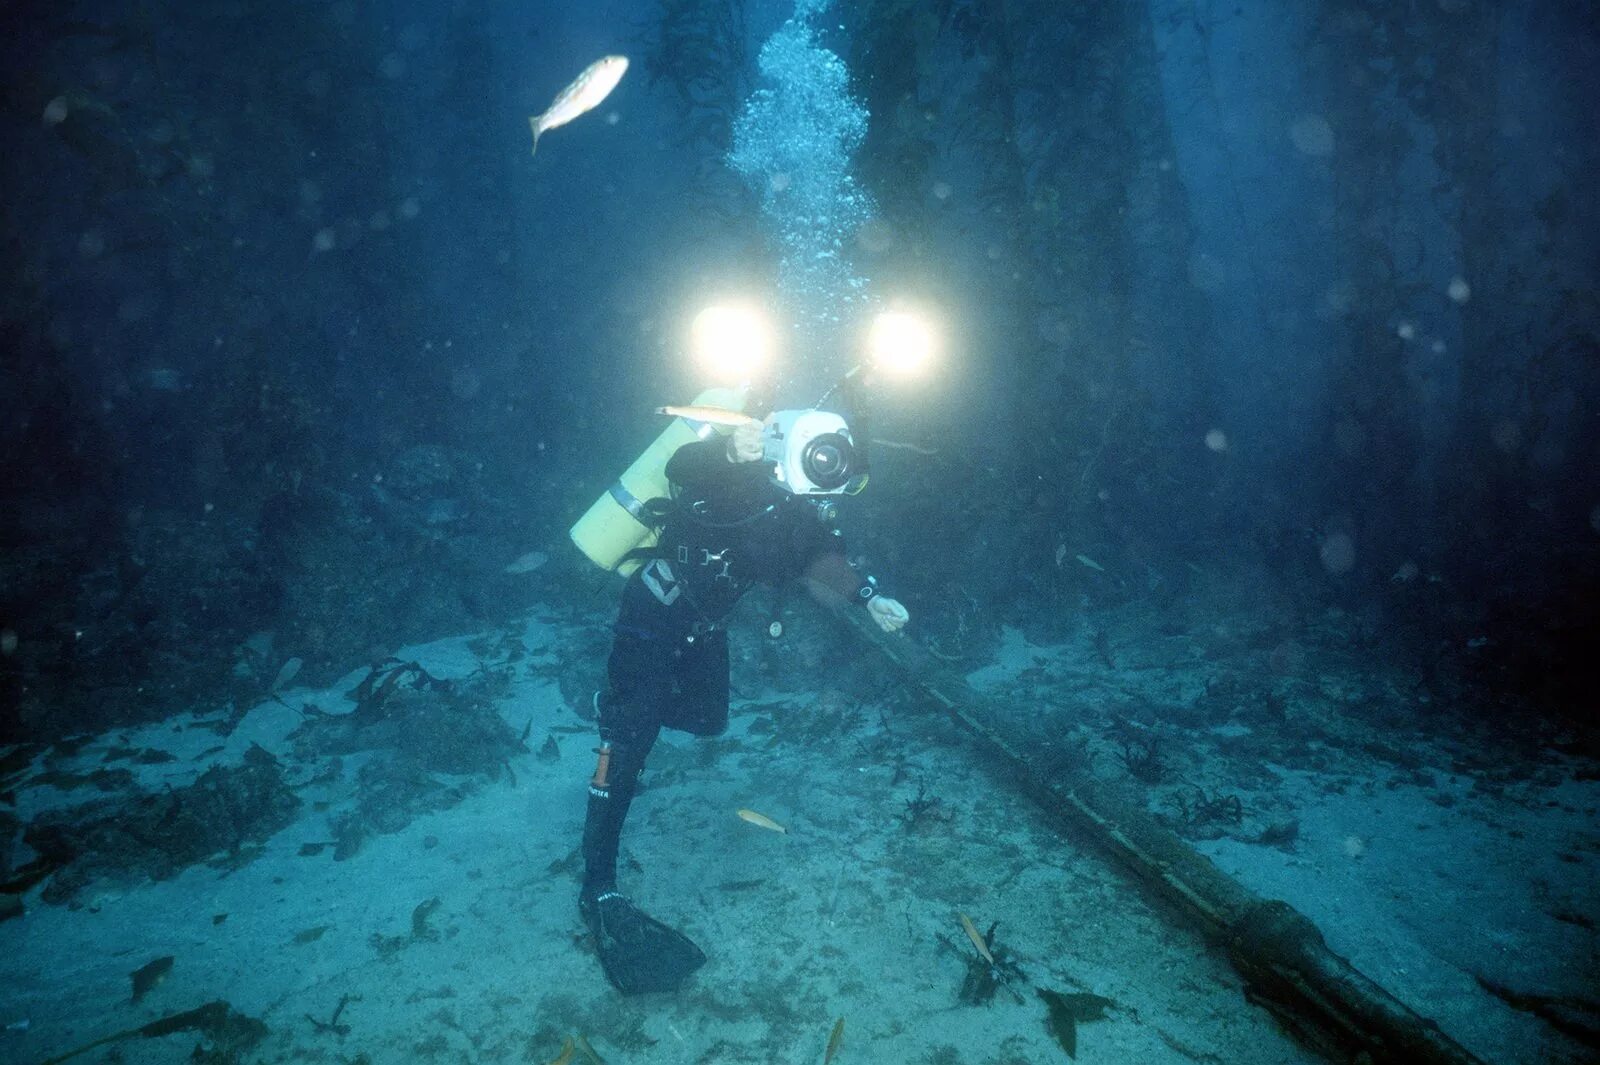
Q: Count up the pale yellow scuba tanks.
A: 1